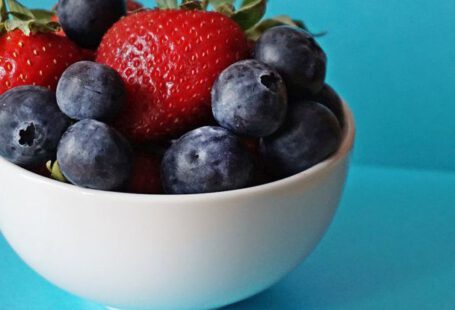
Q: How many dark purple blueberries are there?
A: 9